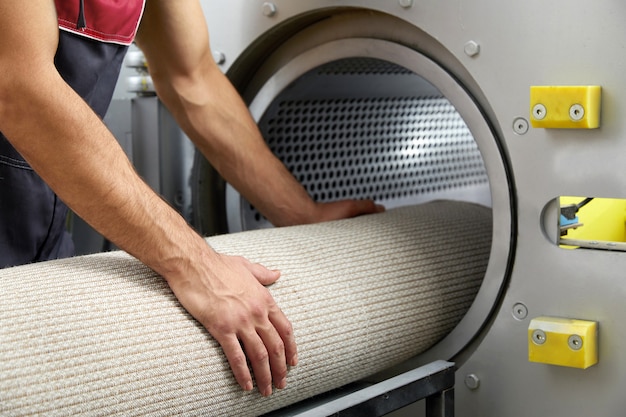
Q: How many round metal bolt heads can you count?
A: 11